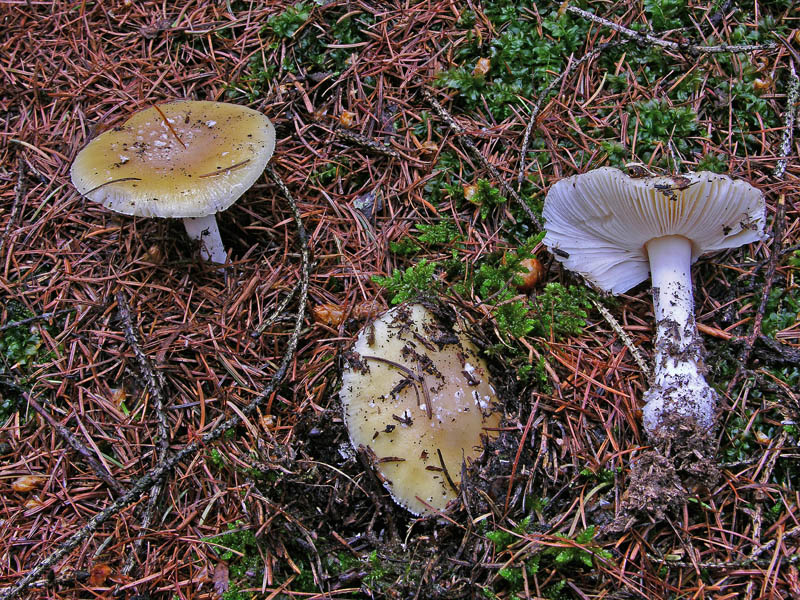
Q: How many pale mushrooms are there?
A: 3